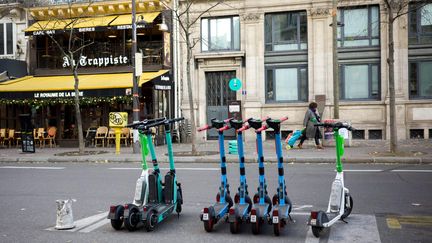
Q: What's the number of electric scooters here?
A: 8